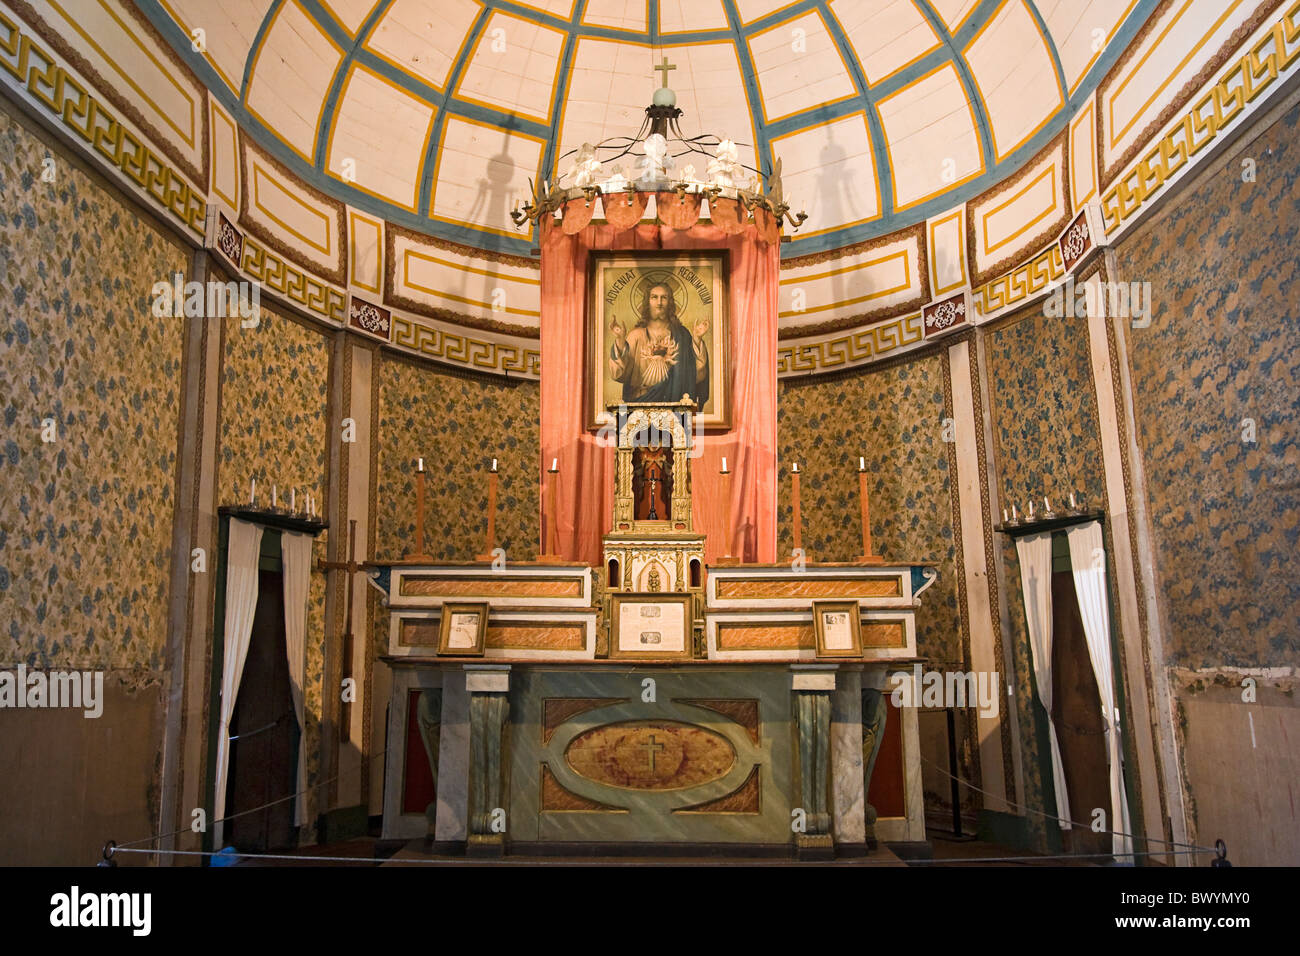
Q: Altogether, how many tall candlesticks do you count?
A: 6